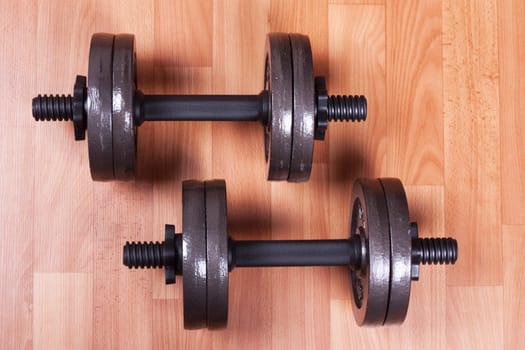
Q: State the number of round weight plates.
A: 8